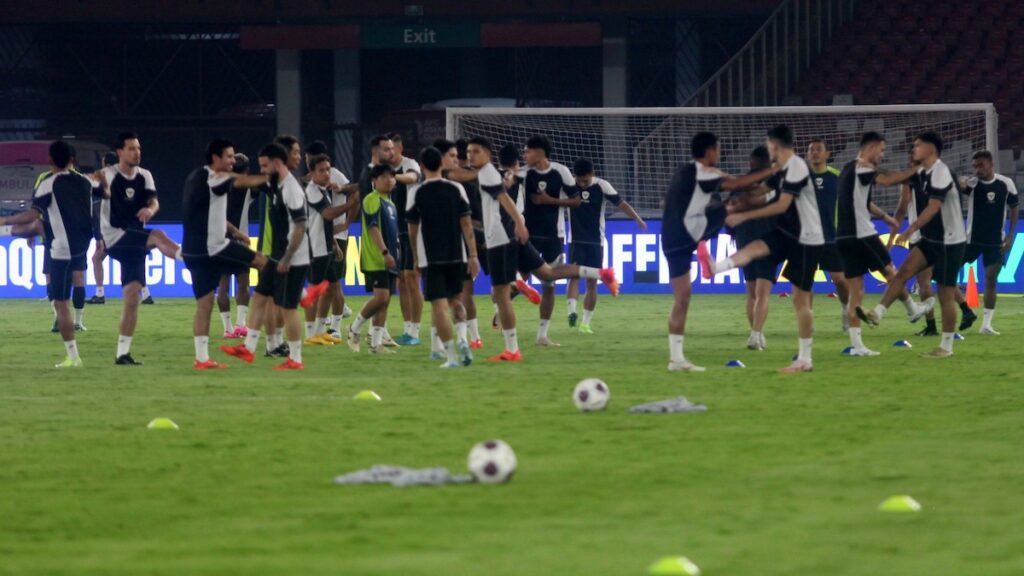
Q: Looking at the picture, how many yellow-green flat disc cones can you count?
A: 4